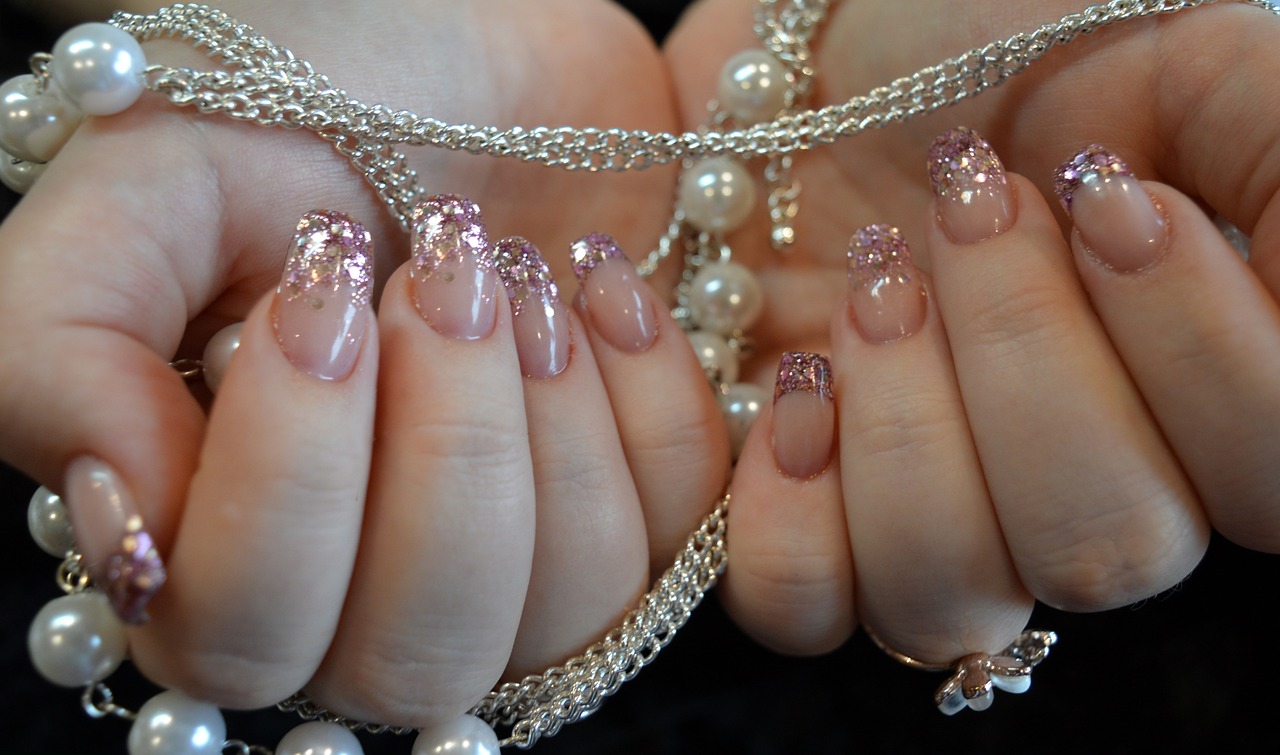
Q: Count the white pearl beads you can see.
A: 14